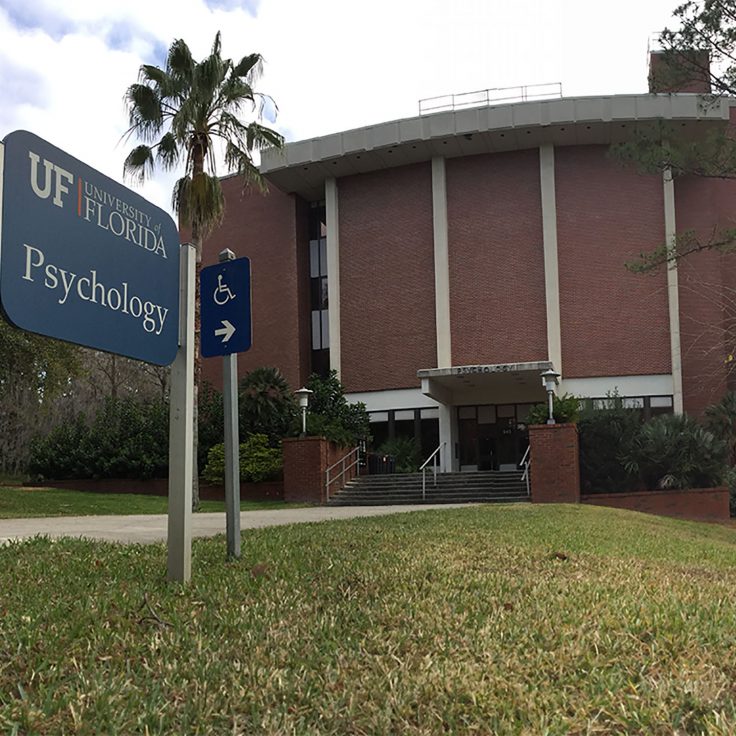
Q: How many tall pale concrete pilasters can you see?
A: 4